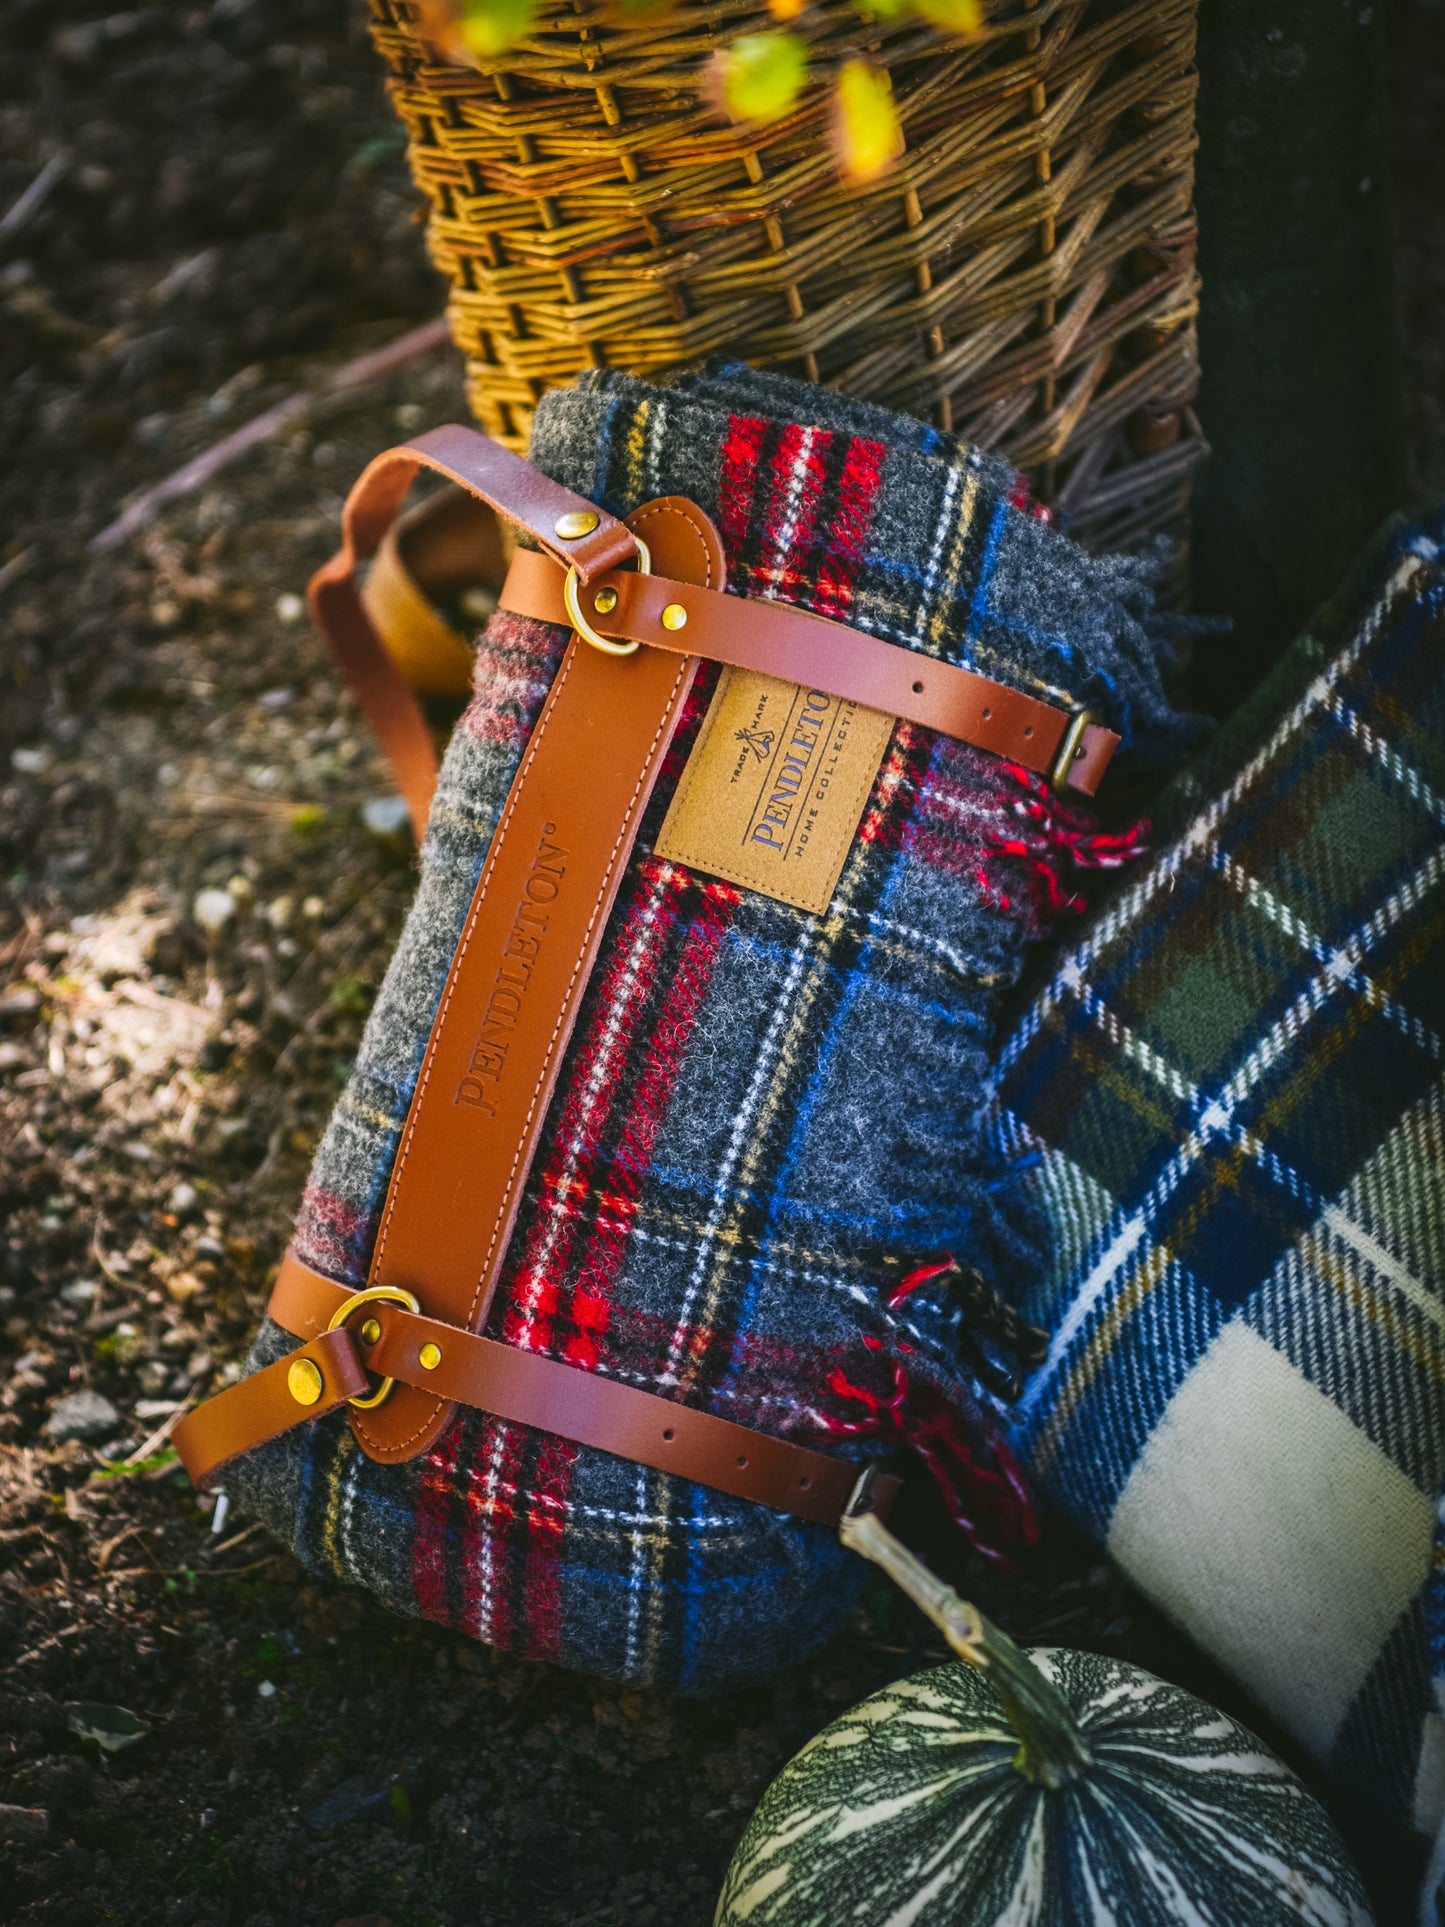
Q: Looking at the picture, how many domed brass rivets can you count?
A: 6